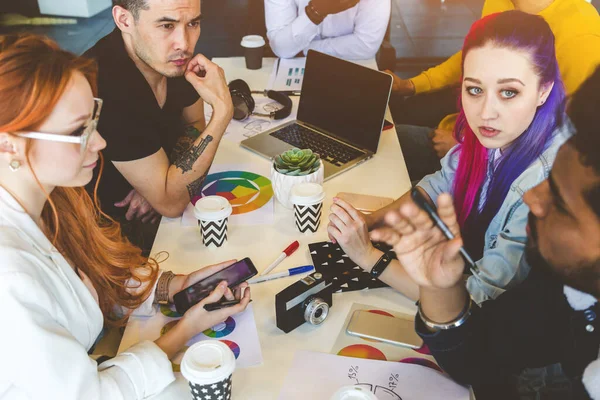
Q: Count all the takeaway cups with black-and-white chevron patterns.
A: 2